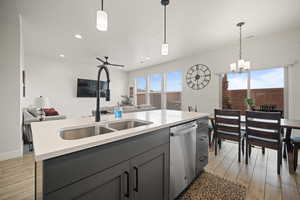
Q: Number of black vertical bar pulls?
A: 2